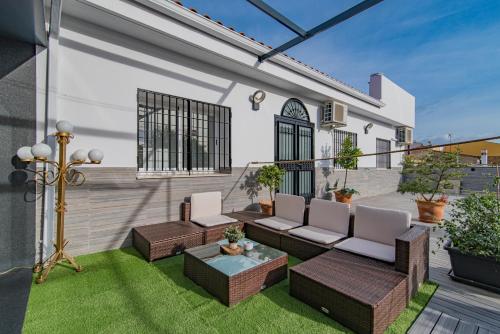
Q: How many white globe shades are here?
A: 5